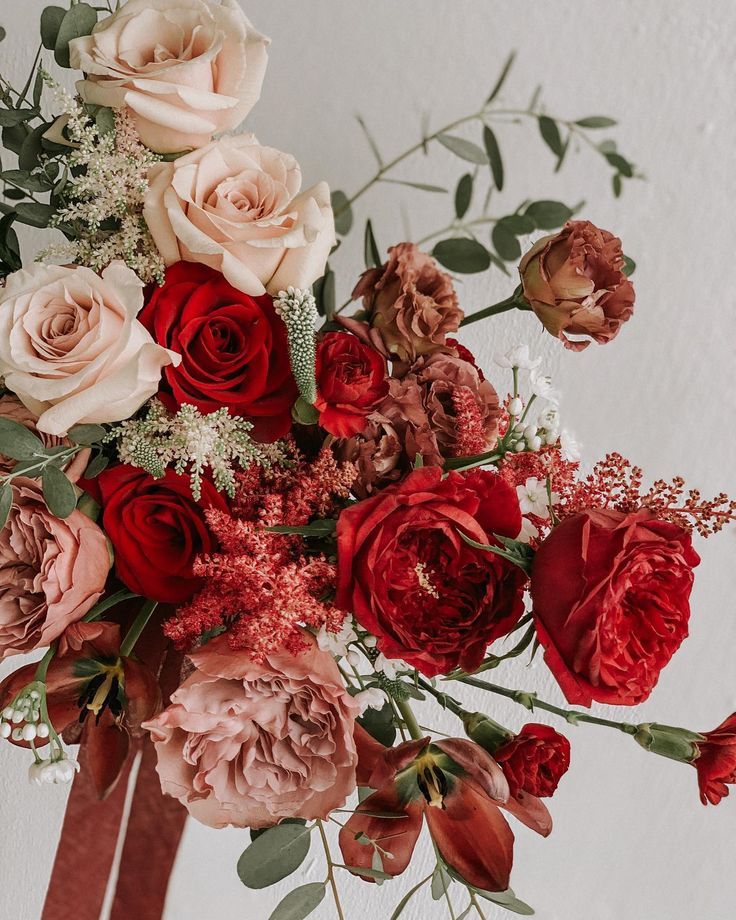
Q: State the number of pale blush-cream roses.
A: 3